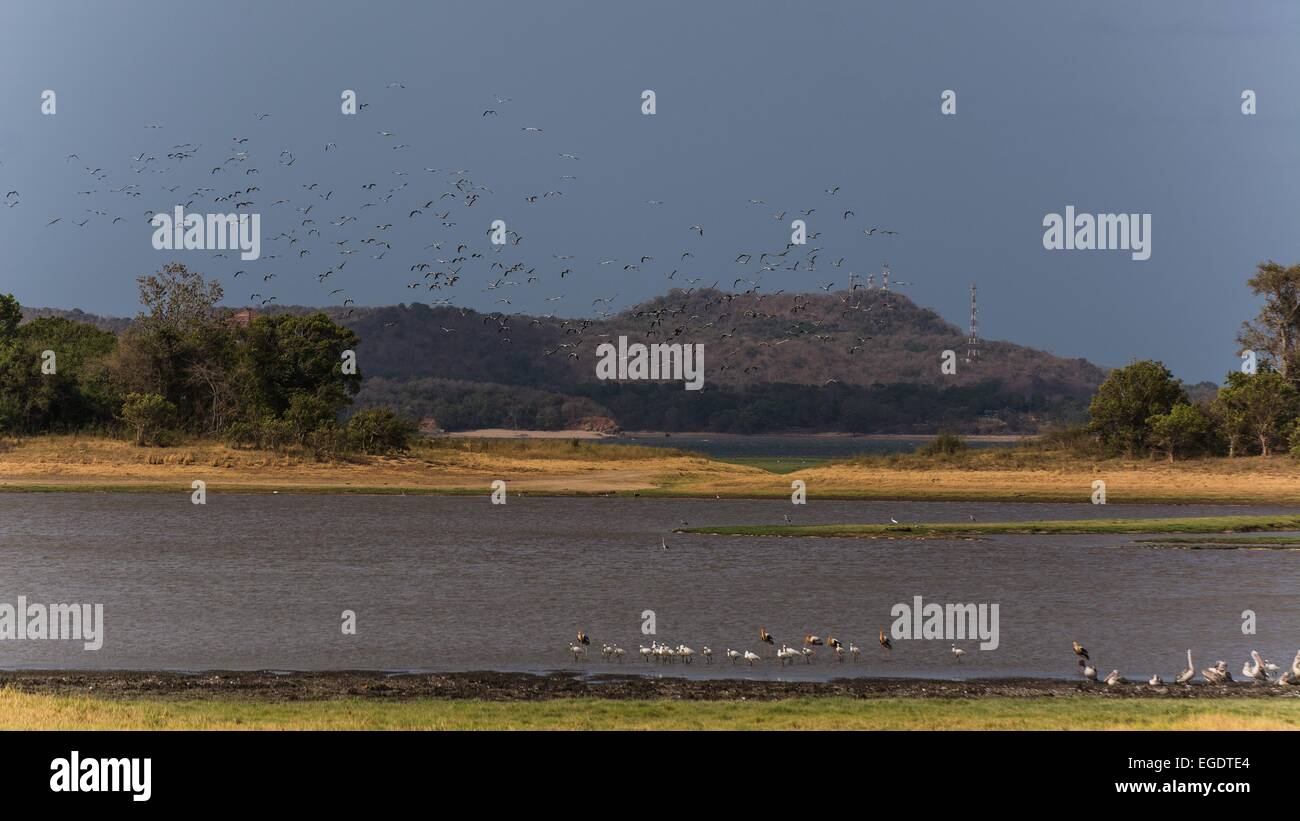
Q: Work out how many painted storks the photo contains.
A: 6